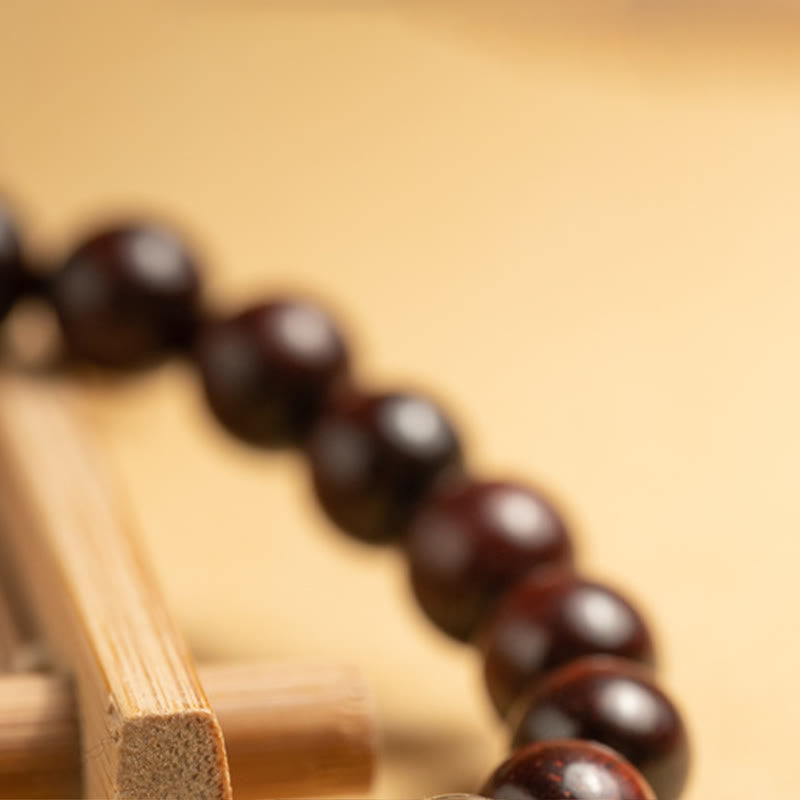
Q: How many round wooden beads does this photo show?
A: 8